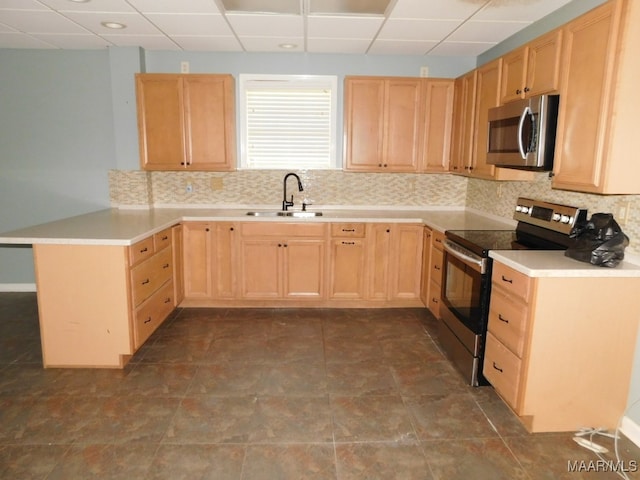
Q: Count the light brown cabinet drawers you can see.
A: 11